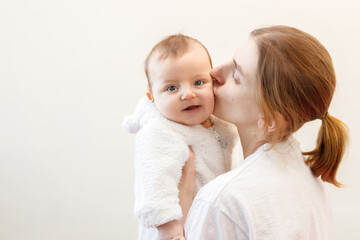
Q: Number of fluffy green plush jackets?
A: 0